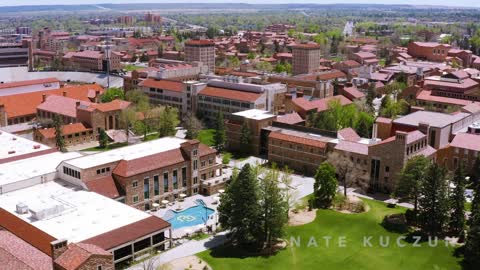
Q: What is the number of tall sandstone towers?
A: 2